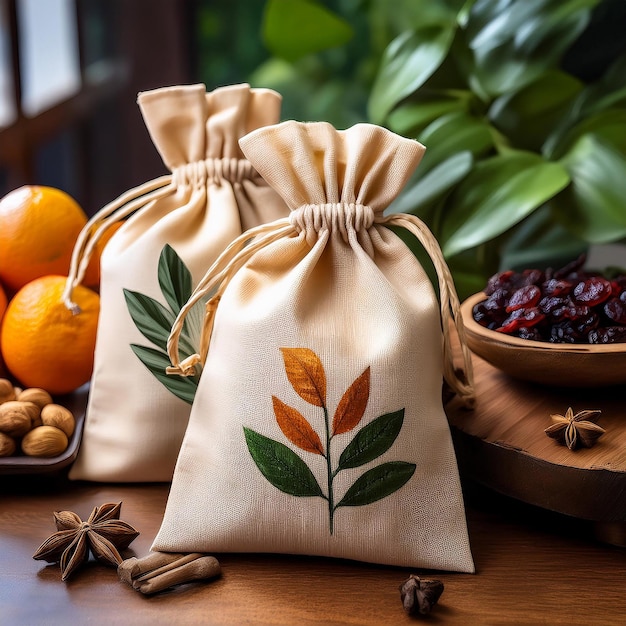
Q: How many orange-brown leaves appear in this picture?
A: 3